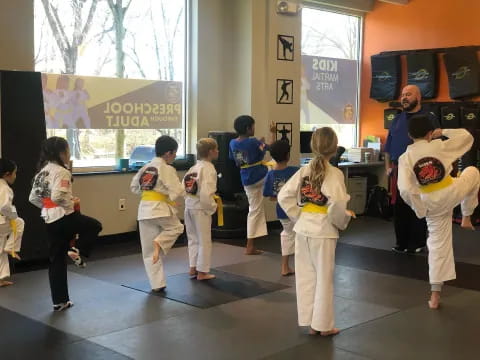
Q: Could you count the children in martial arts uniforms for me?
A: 8